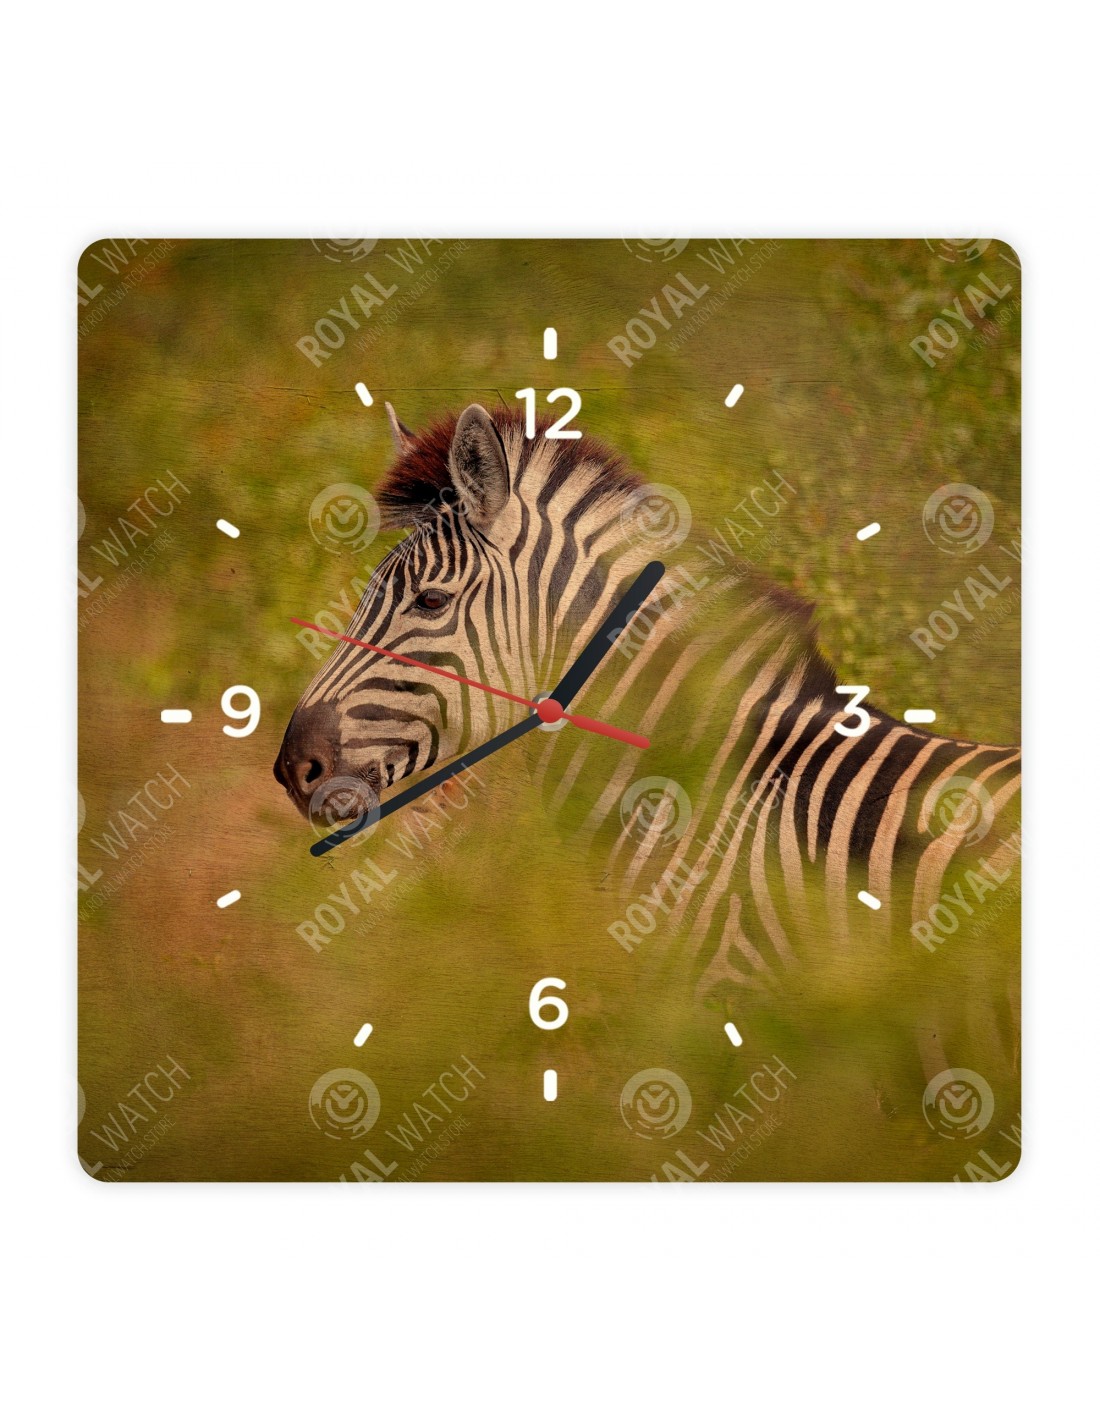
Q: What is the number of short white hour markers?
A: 12